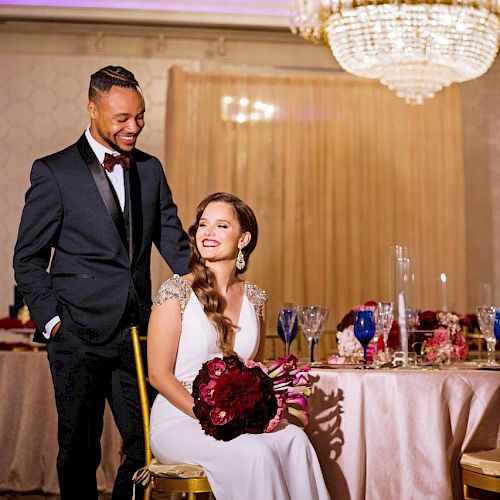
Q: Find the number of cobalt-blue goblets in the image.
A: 3